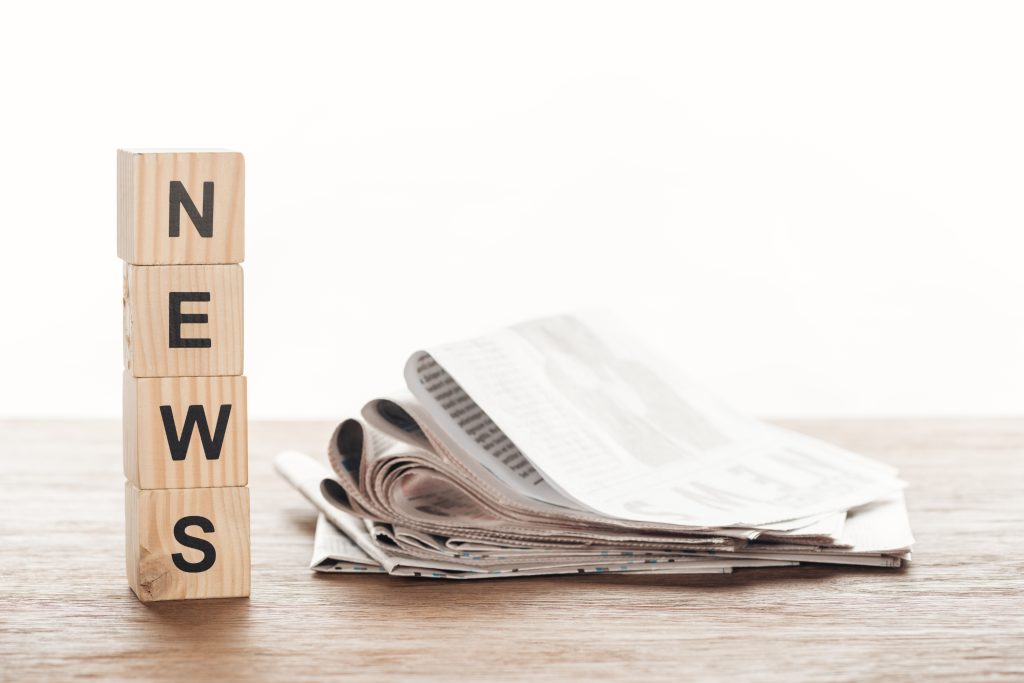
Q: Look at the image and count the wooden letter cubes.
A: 4